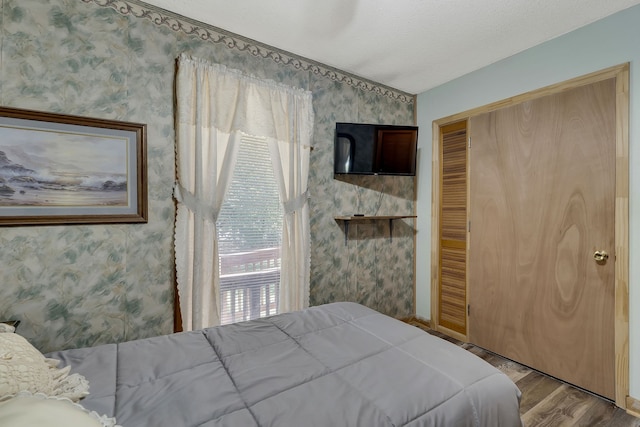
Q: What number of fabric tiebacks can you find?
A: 2